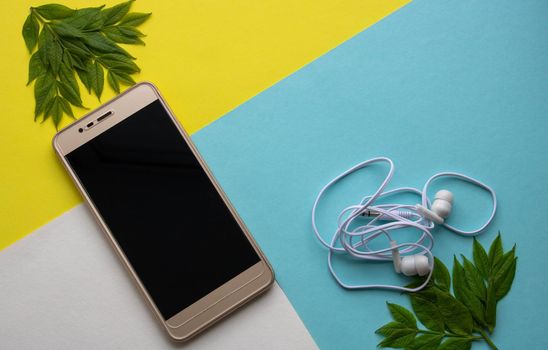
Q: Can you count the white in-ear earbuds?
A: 2